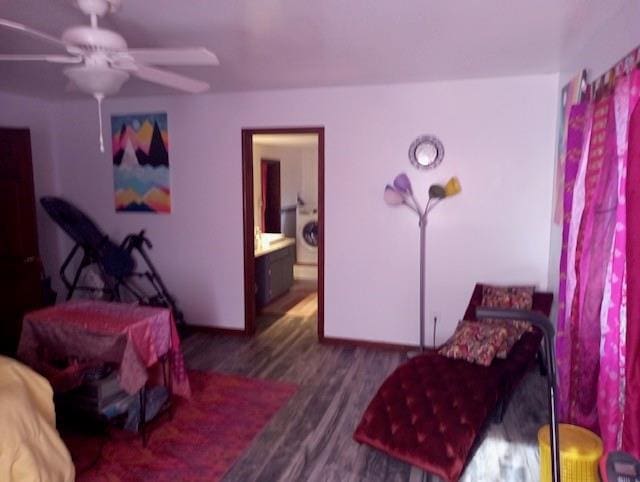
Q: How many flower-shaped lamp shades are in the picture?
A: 4